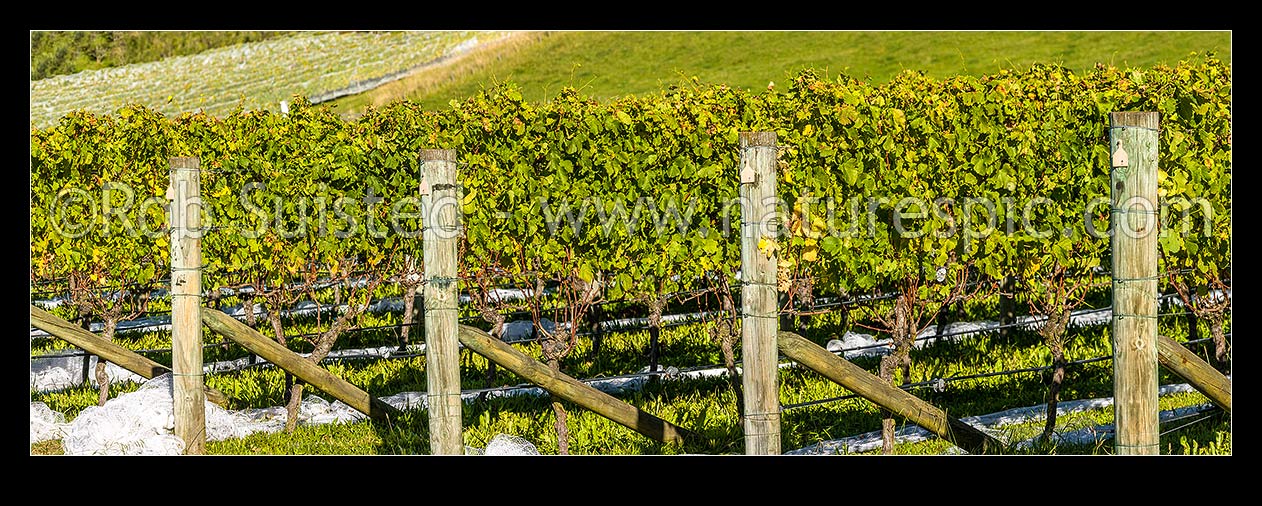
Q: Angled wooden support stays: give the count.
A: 5